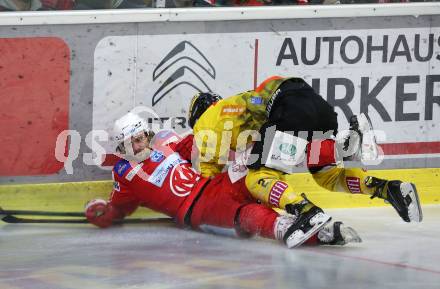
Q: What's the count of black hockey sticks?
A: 2